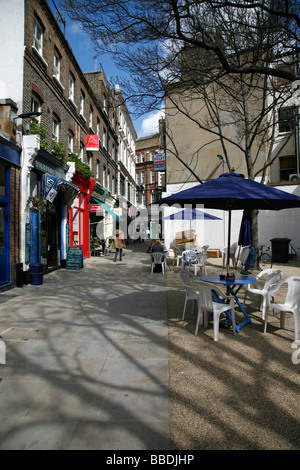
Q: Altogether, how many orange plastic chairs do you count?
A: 0